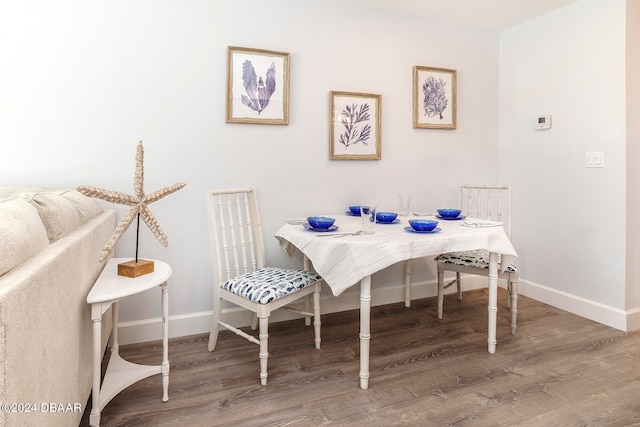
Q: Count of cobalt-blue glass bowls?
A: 5